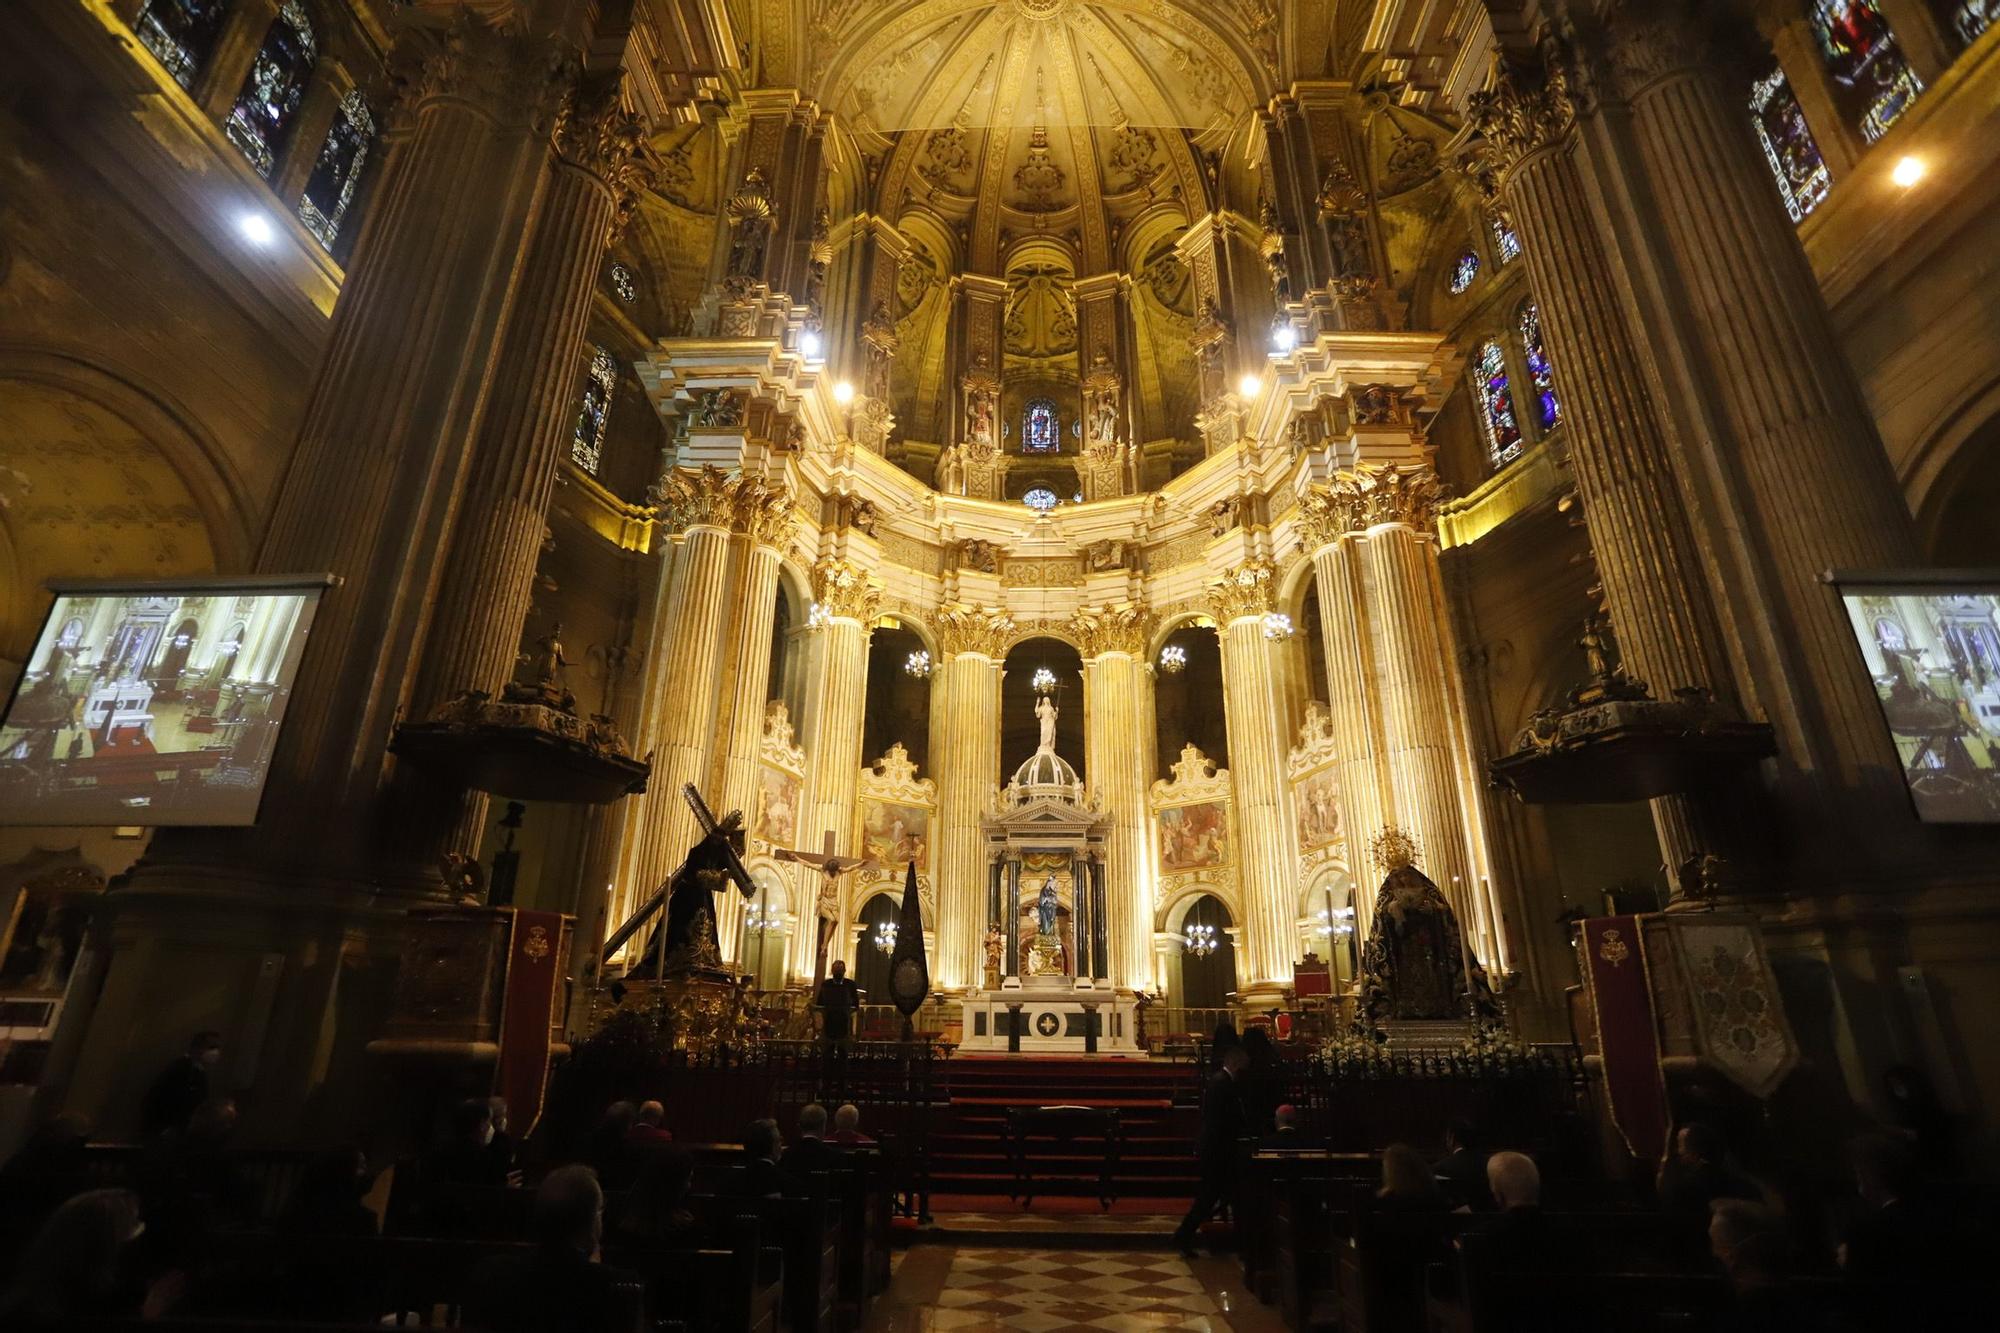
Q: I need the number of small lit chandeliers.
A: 9